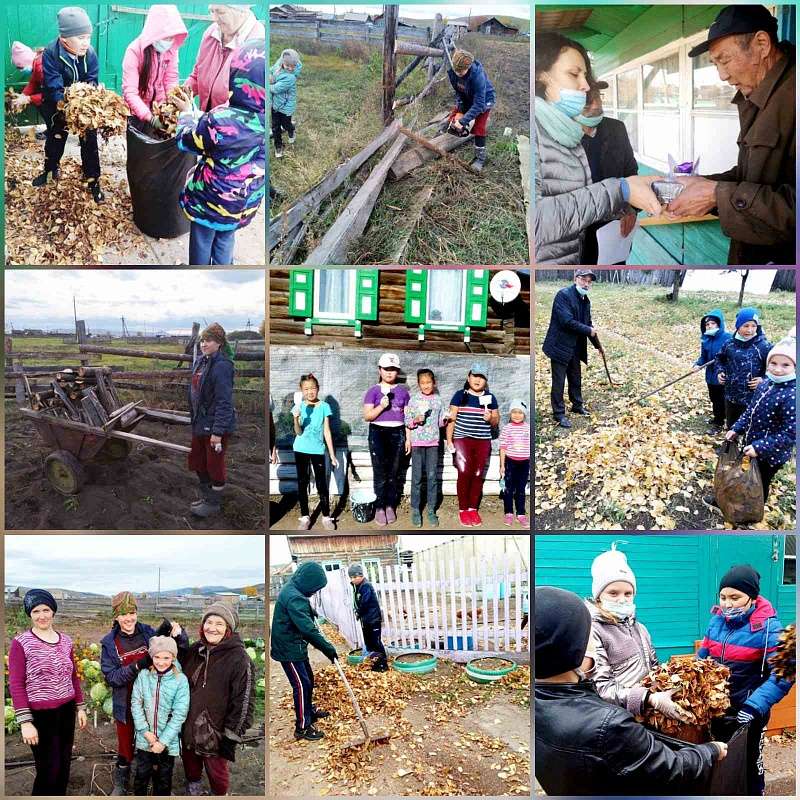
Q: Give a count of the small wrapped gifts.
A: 1